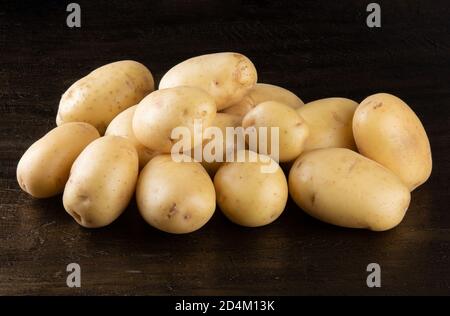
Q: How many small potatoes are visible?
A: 14